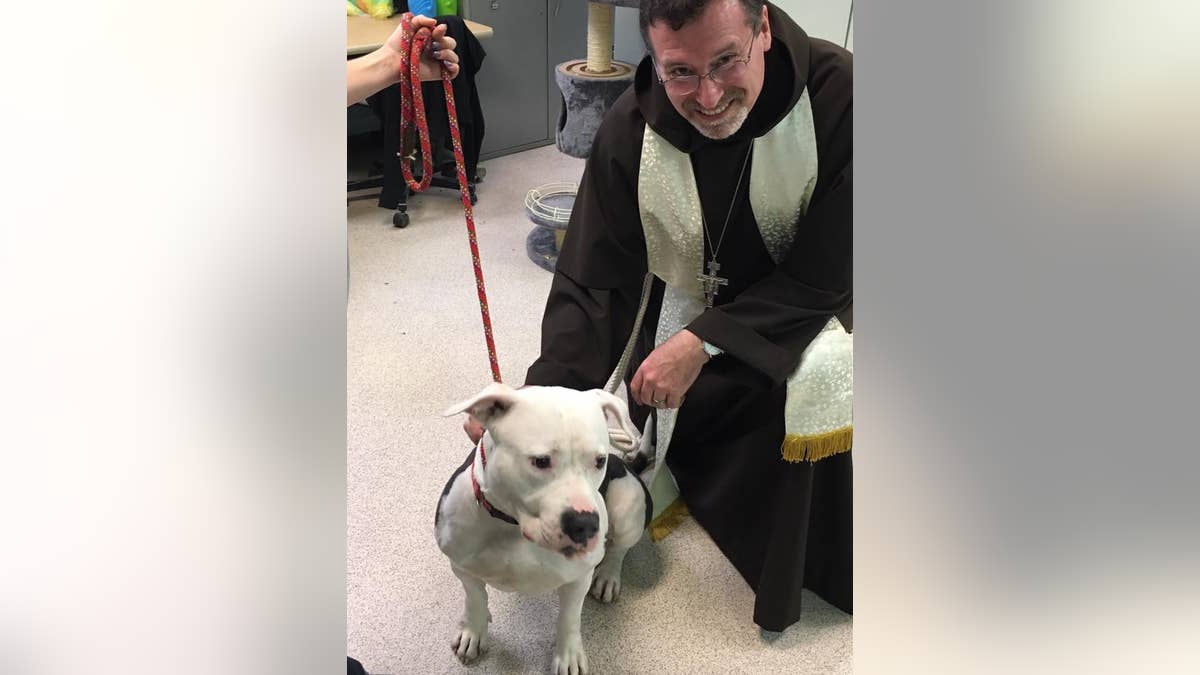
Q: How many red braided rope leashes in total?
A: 1